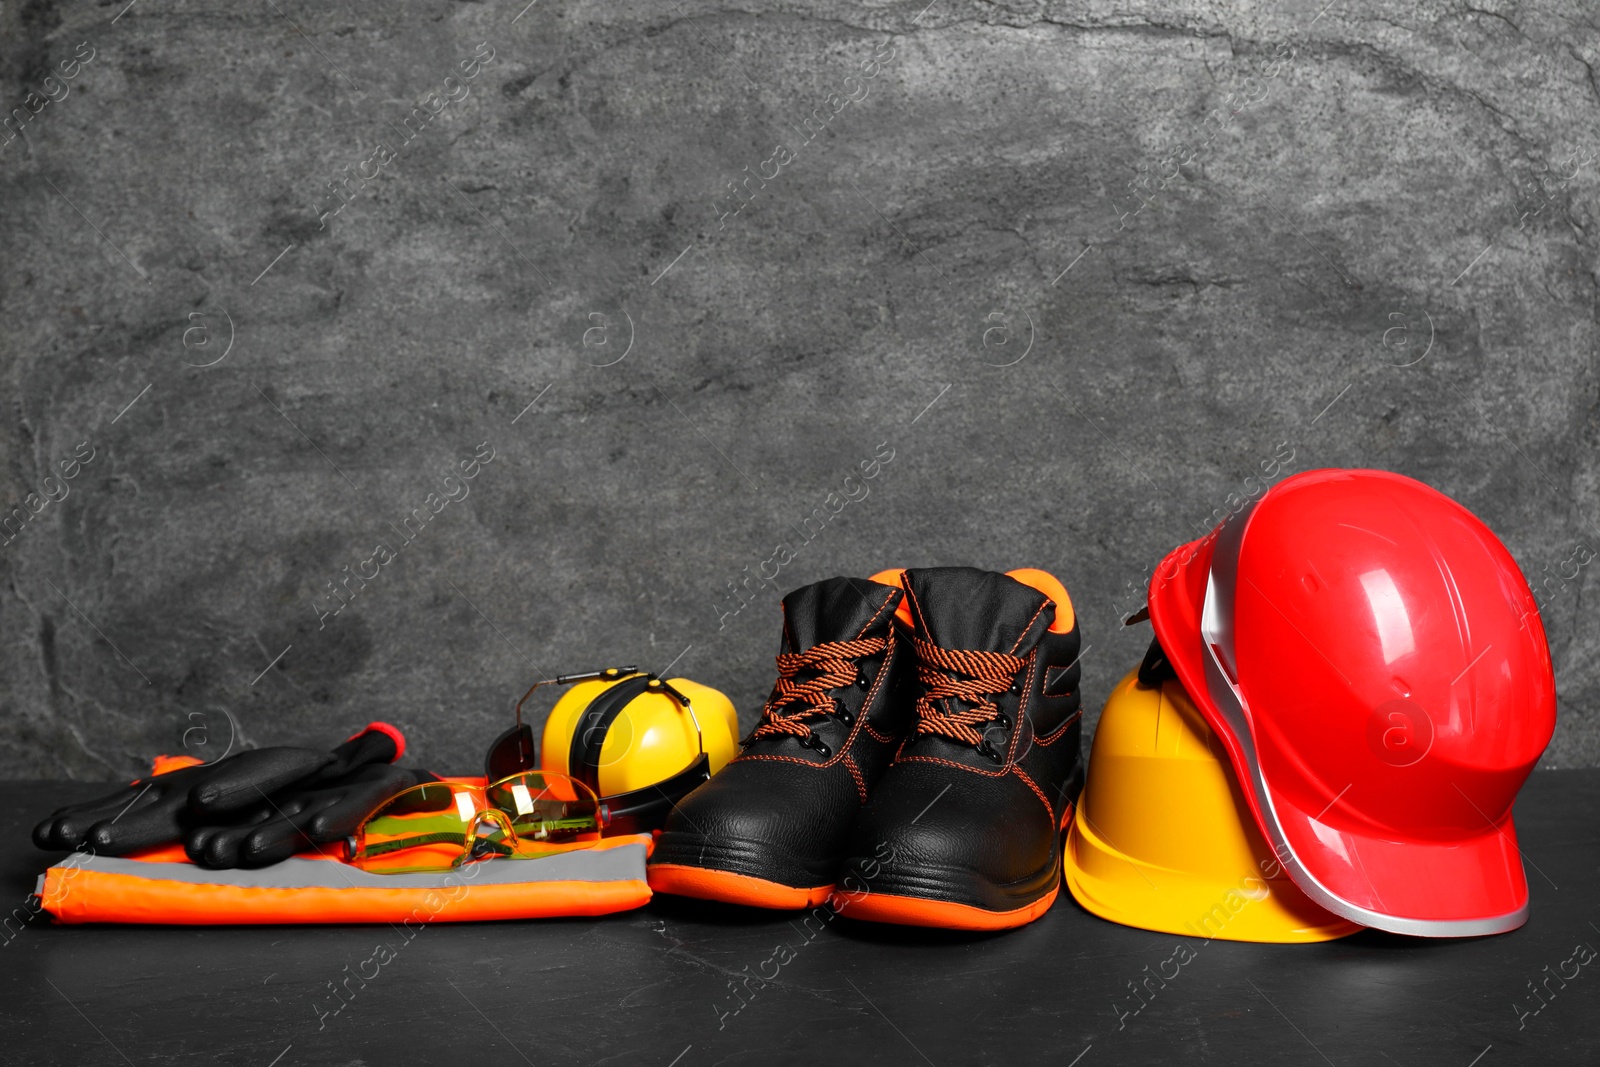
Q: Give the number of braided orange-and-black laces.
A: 2